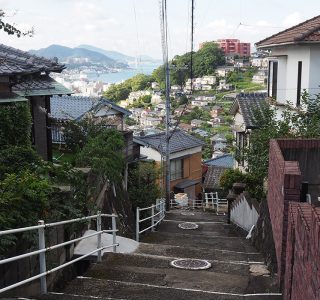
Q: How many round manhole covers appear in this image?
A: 2